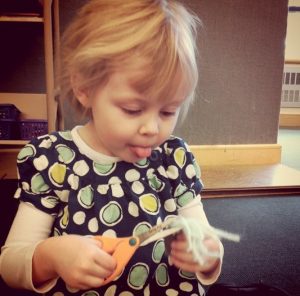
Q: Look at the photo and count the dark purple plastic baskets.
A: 3